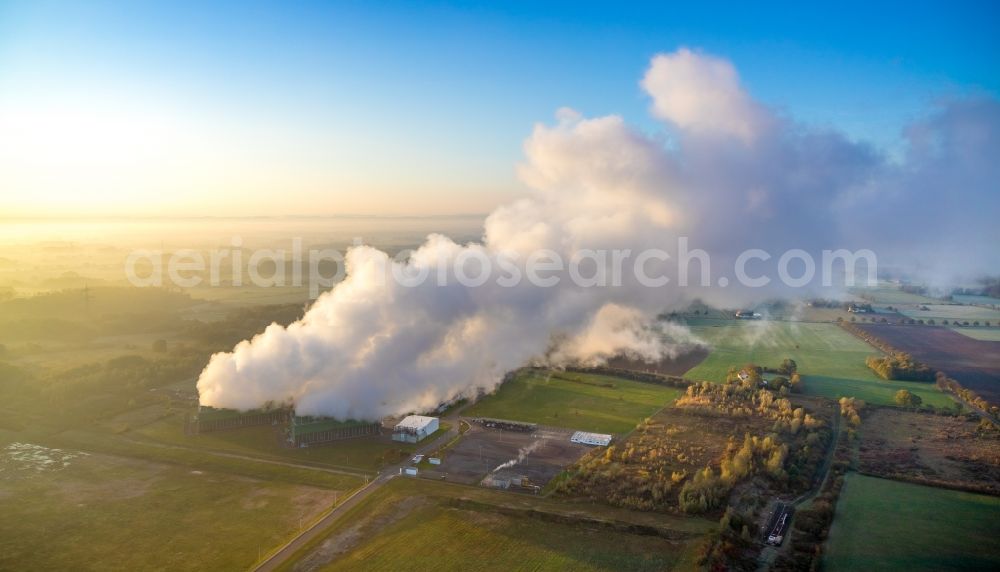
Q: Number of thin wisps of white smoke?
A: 1